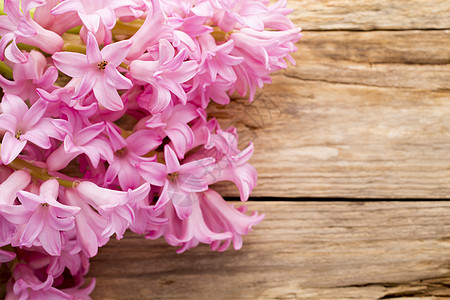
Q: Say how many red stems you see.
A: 0